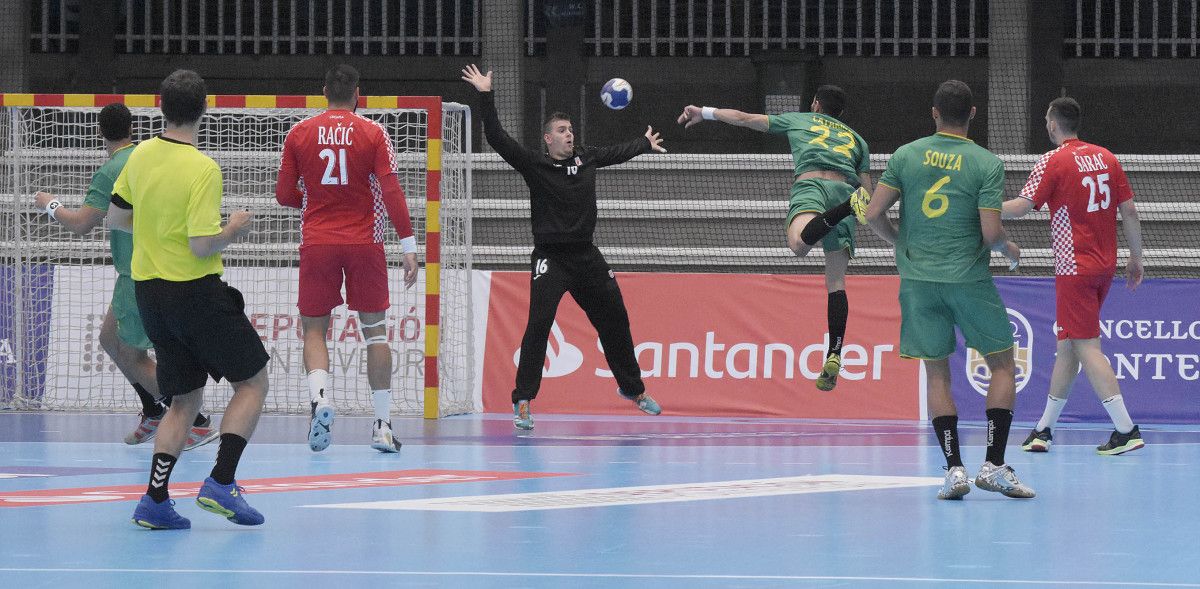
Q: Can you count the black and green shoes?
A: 2